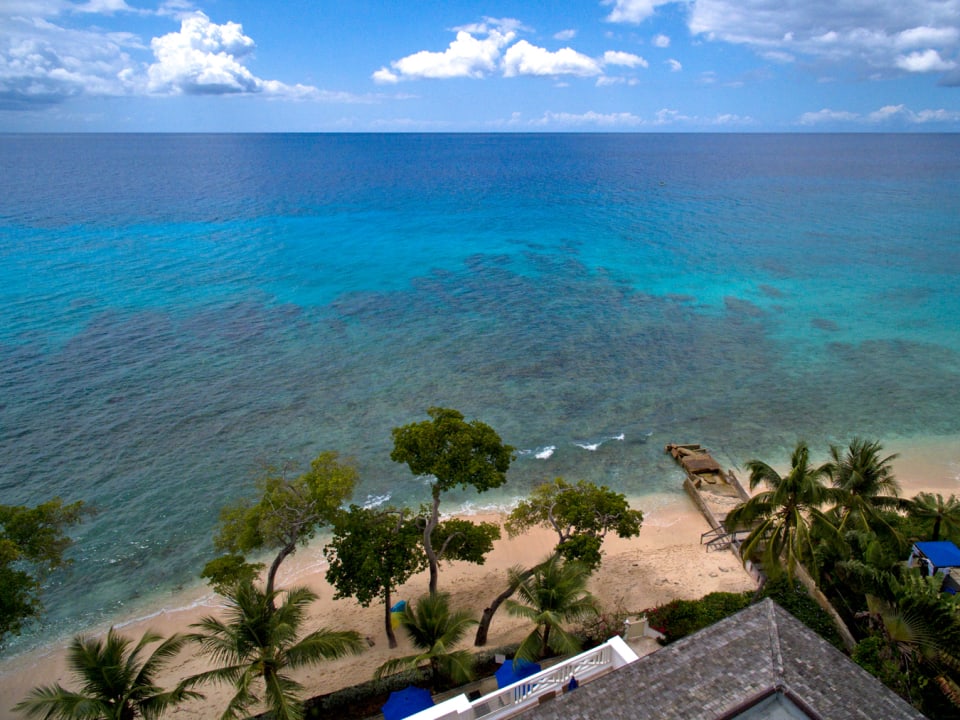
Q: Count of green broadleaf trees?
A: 5